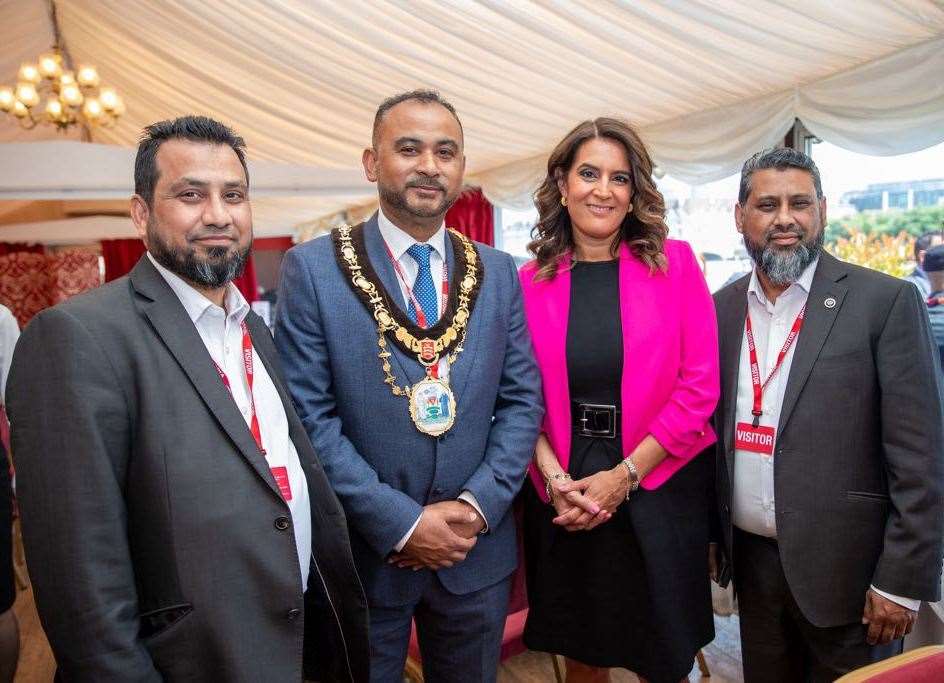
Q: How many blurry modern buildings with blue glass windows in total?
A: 1